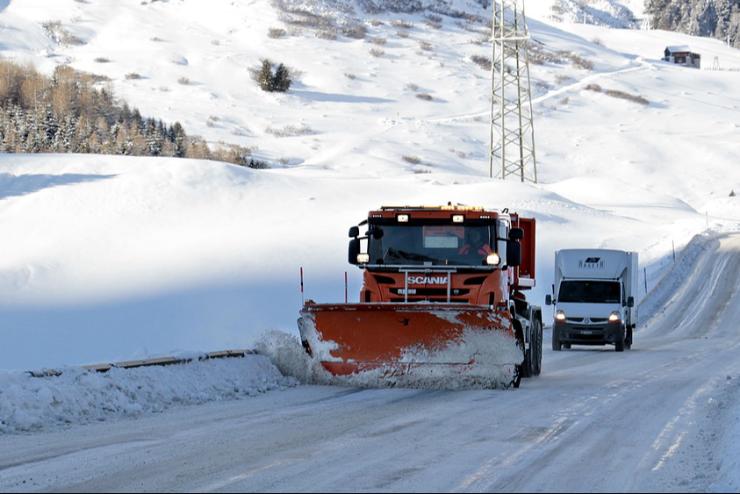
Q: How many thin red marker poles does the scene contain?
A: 2